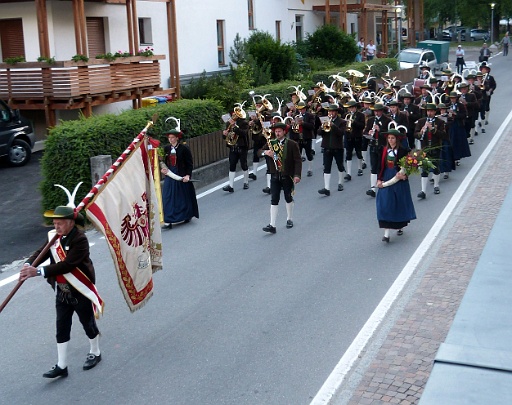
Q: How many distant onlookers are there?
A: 5